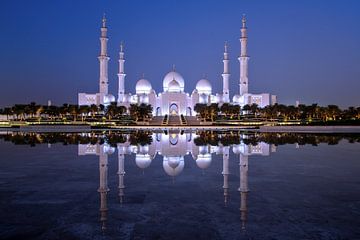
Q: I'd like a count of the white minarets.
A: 4